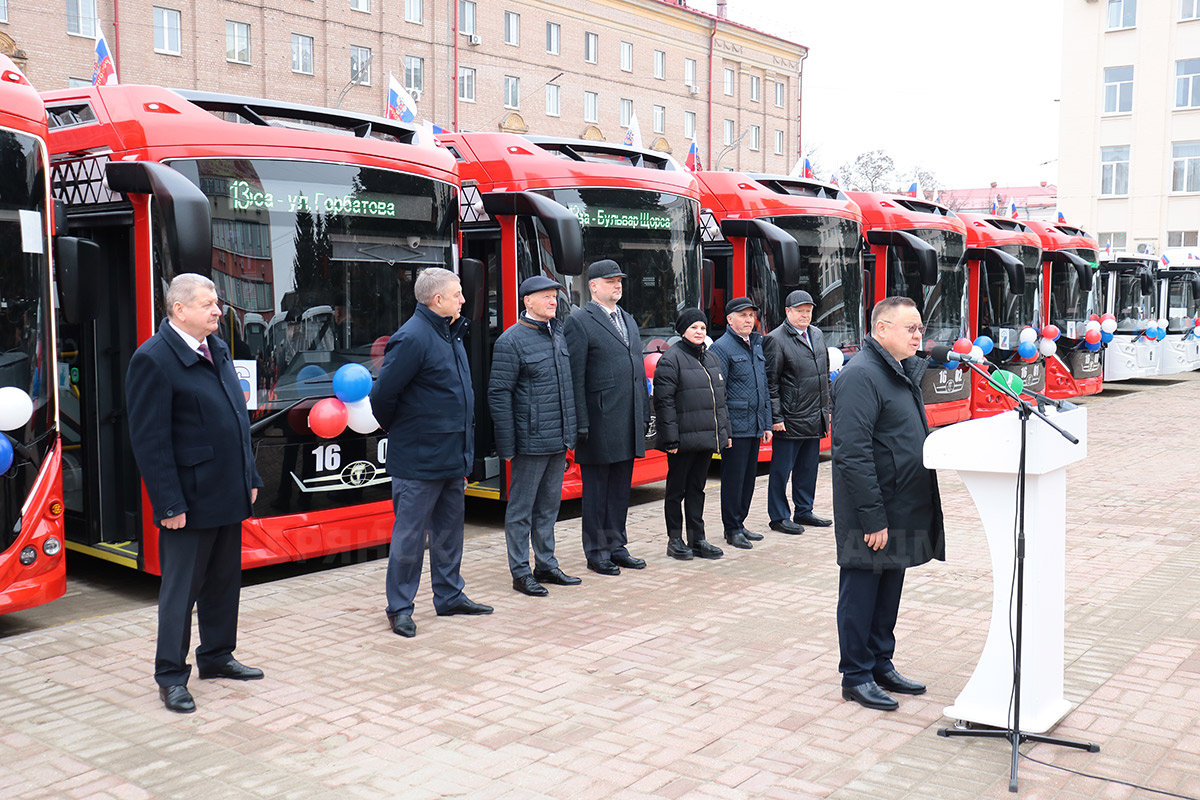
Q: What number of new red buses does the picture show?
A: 7